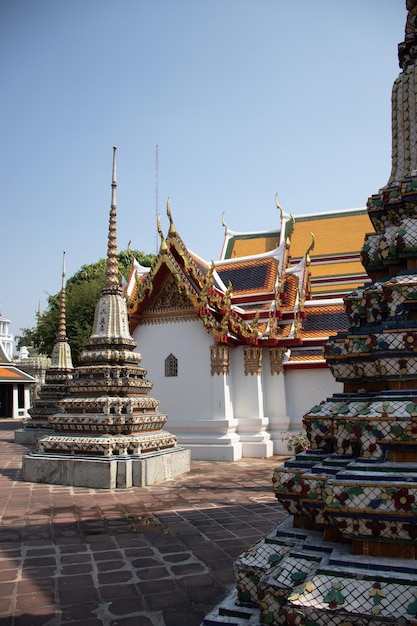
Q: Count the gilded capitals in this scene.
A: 3